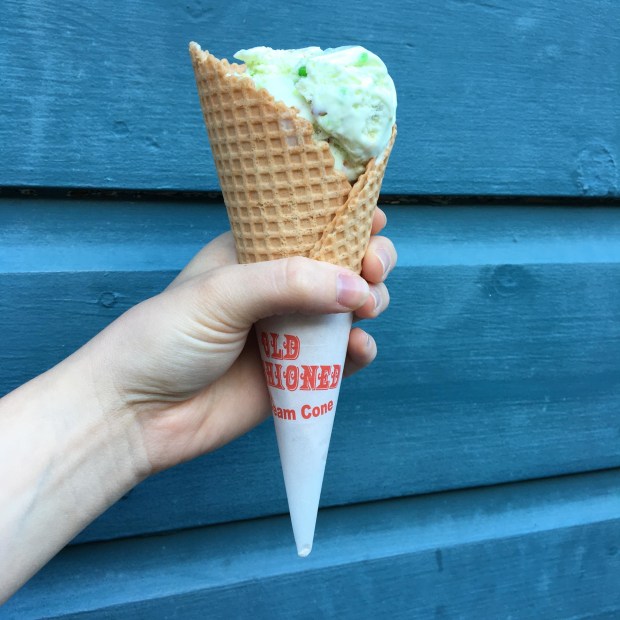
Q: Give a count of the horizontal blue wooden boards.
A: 3